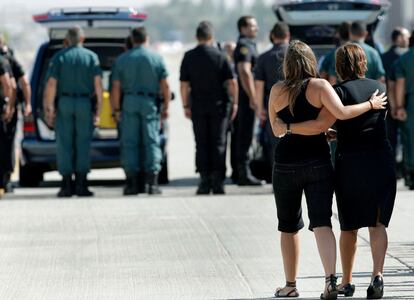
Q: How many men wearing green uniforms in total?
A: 5